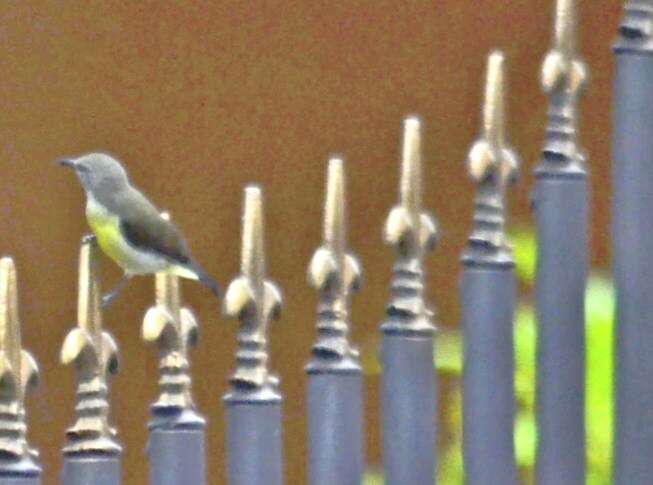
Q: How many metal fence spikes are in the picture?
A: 9